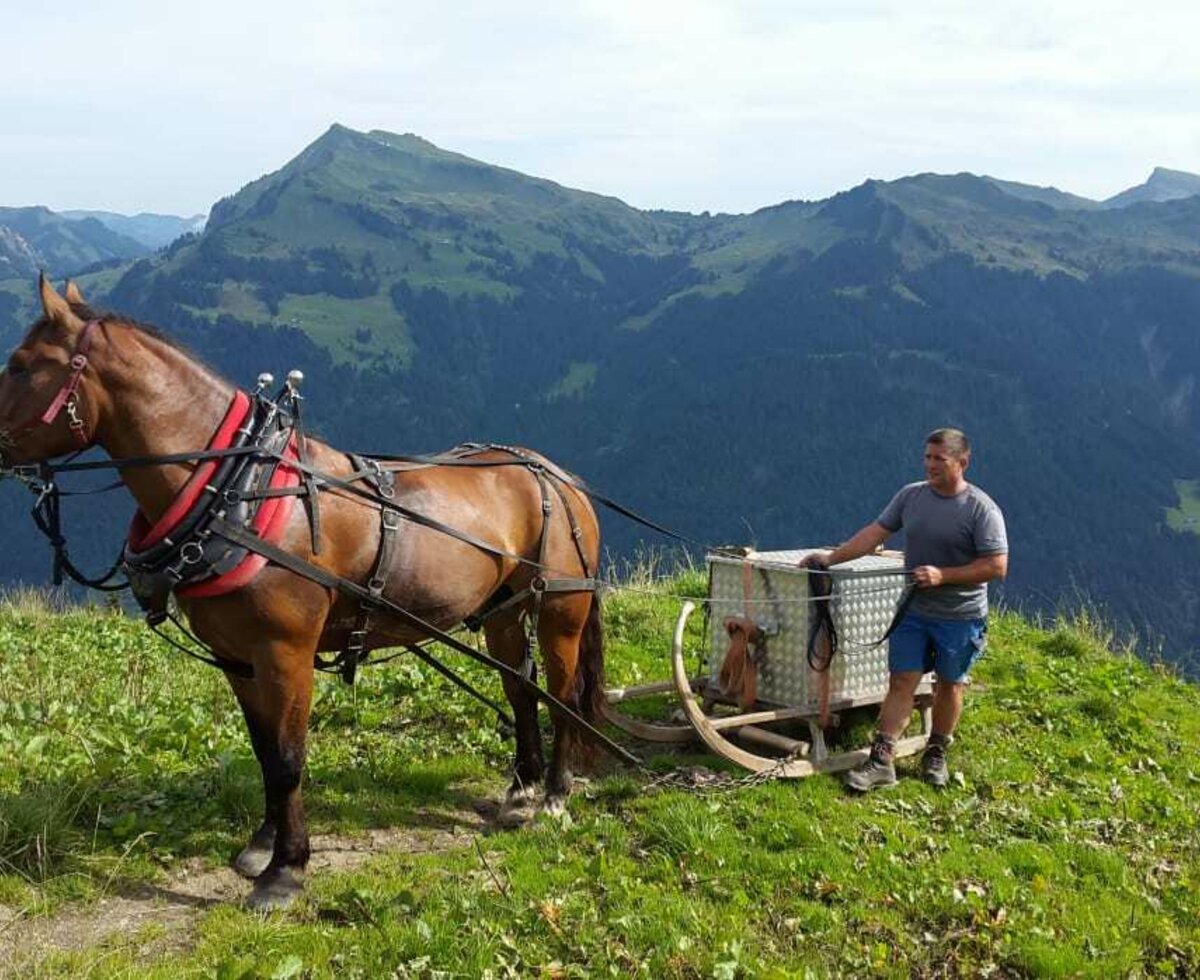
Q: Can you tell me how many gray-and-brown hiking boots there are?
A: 2